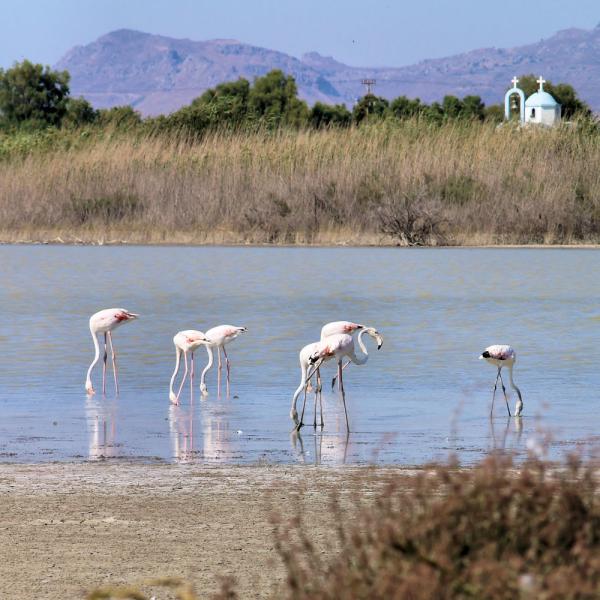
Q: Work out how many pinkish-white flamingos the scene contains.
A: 7